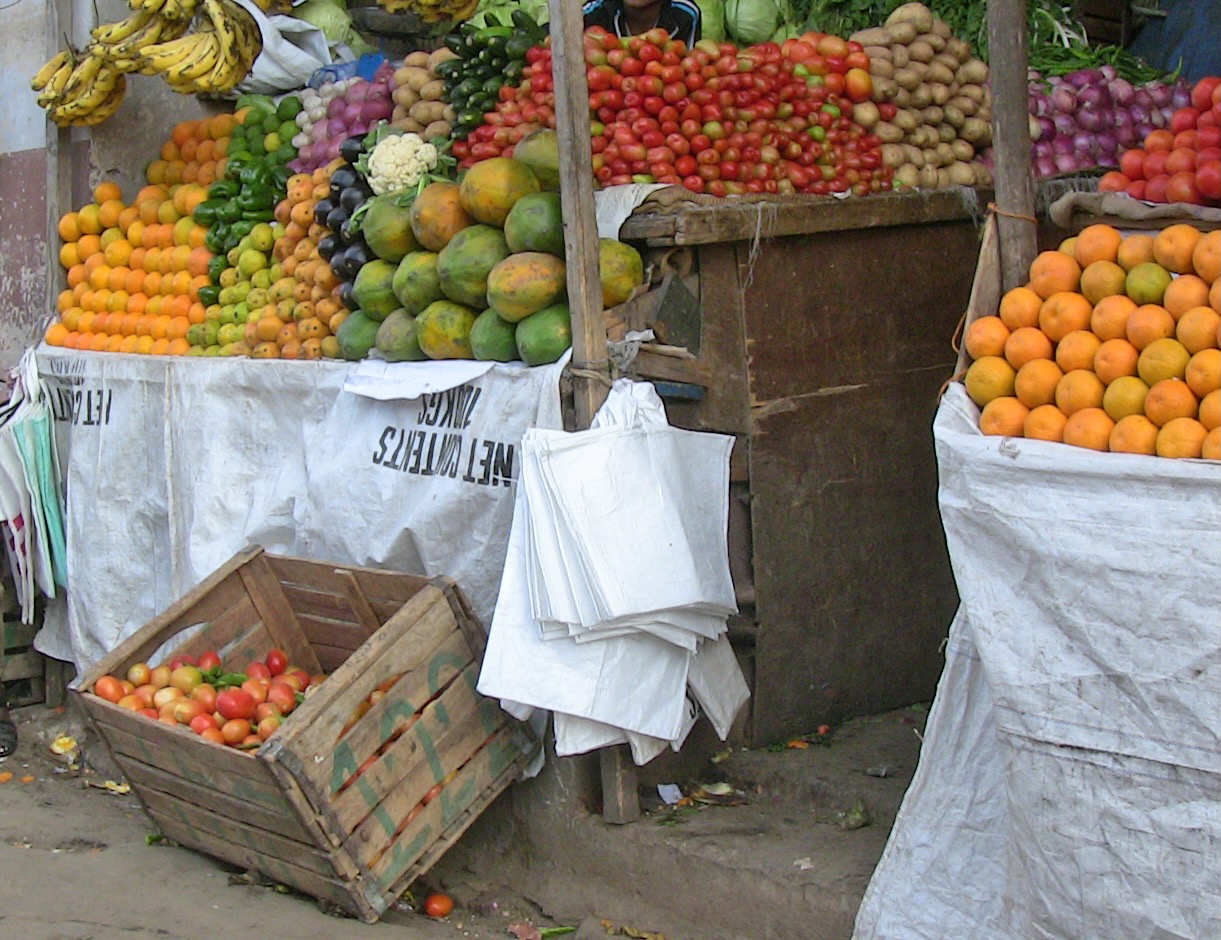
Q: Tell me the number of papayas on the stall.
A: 15